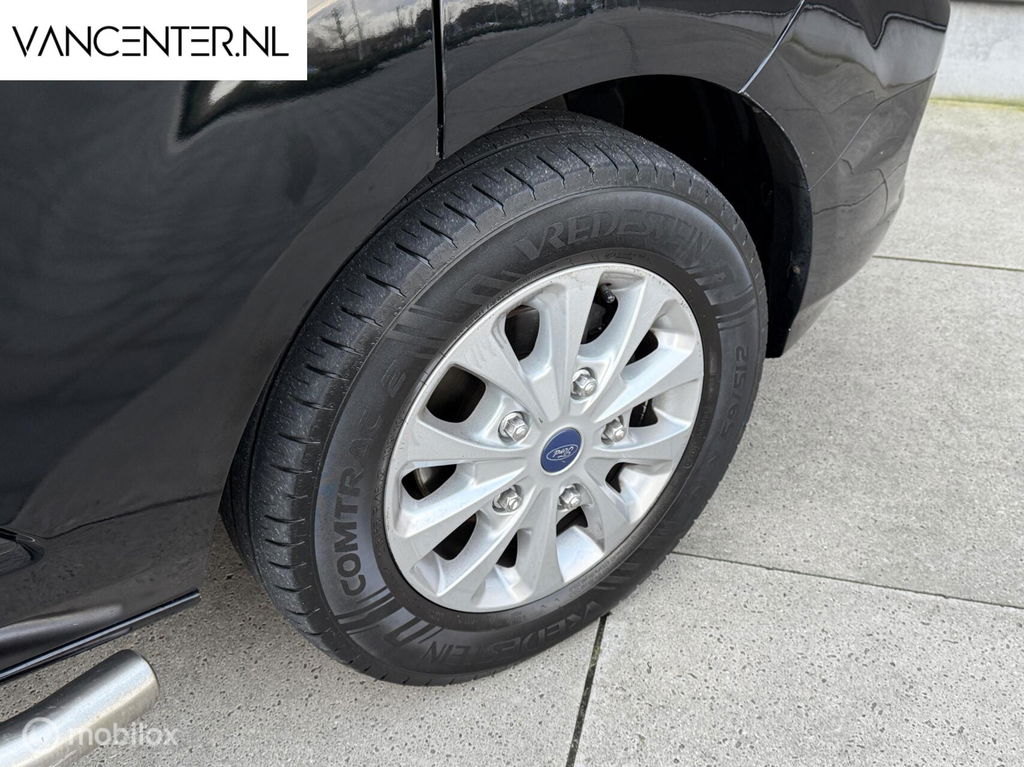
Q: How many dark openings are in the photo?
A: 10